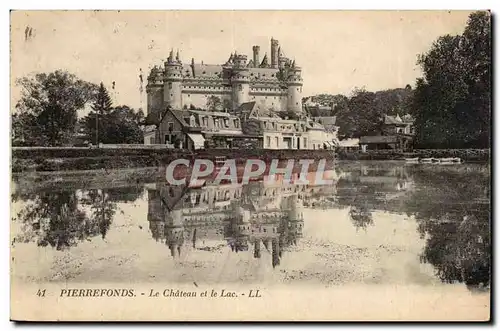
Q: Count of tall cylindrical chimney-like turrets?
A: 2